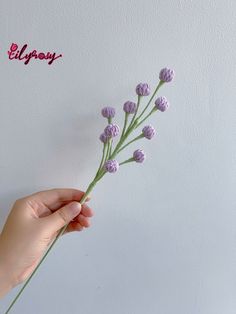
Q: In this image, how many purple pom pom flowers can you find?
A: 10